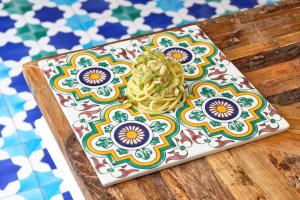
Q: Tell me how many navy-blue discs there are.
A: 4